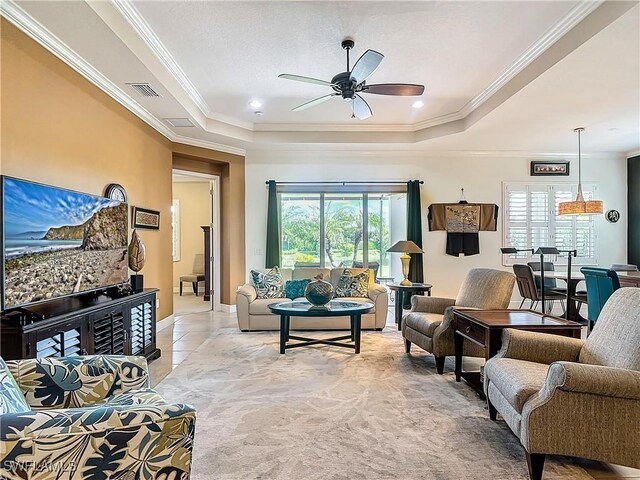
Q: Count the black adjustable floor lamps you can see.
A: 2